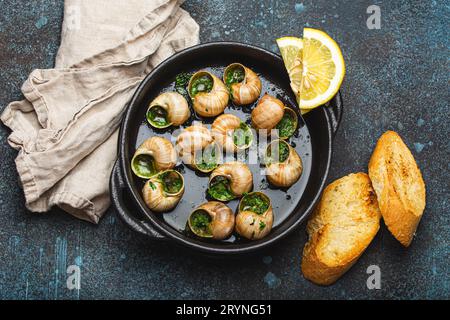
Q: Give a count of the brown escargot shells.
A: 12